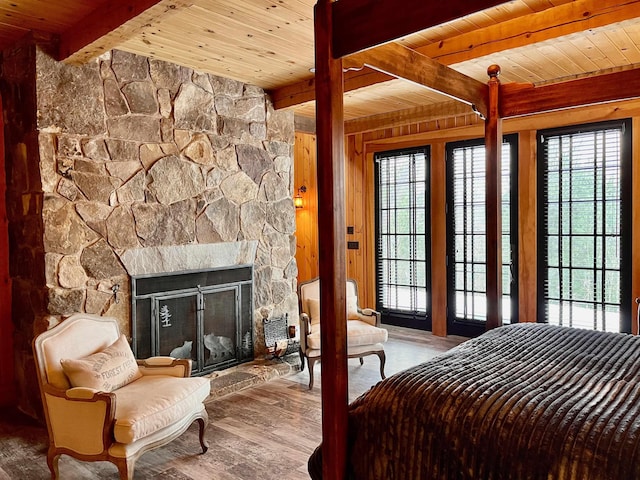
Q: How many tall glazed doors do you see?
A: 3